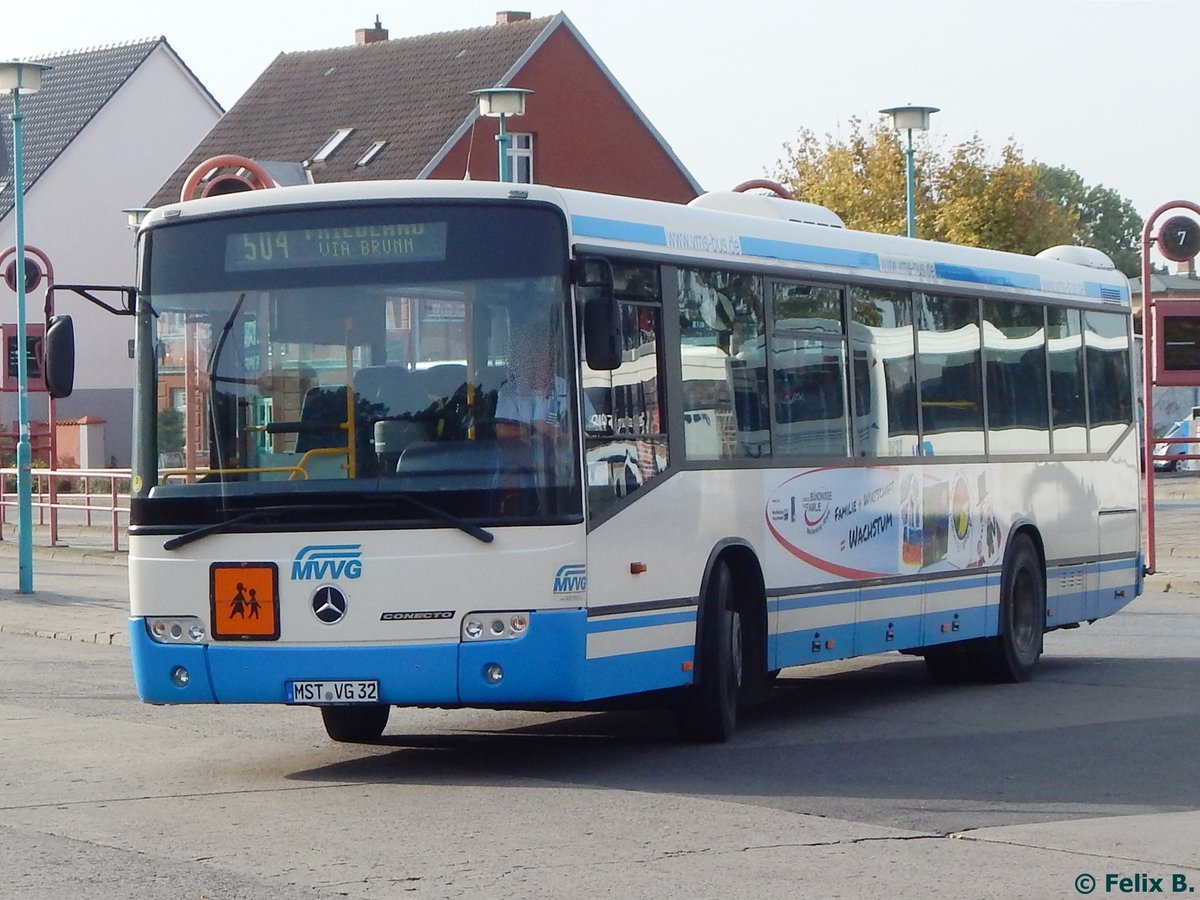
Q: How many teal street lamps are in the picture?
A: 3